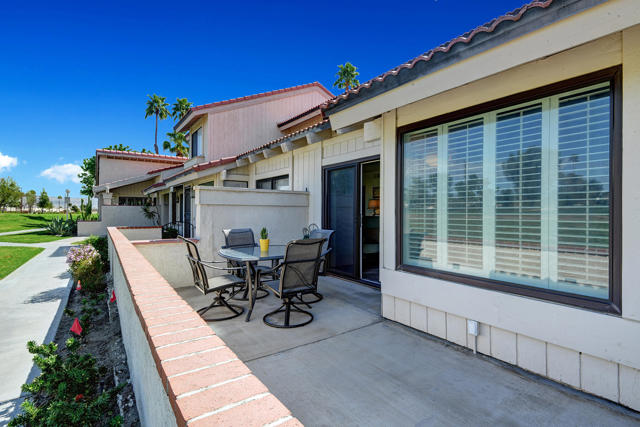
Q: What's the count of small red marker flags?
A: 3